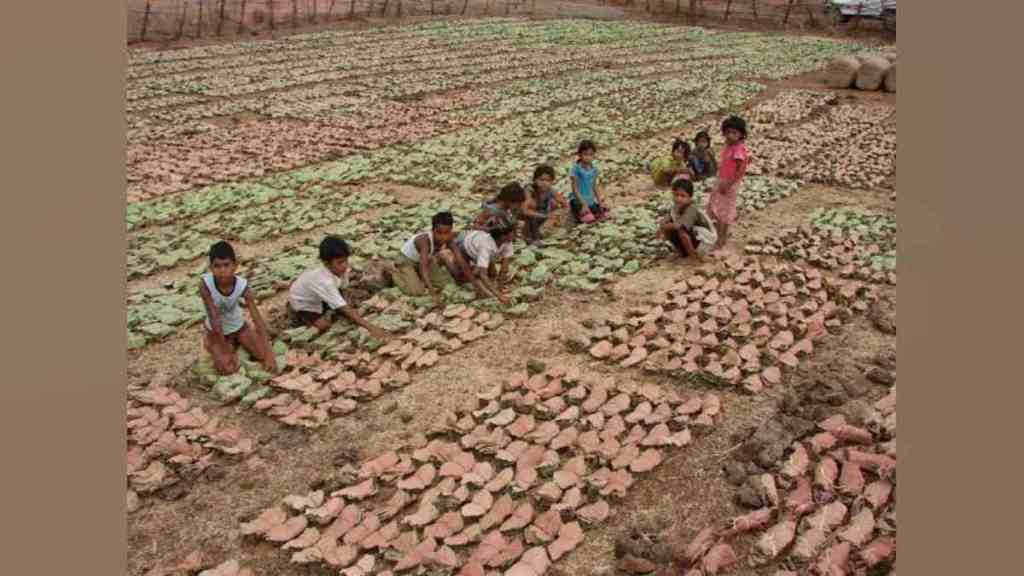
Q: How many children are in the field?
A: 11